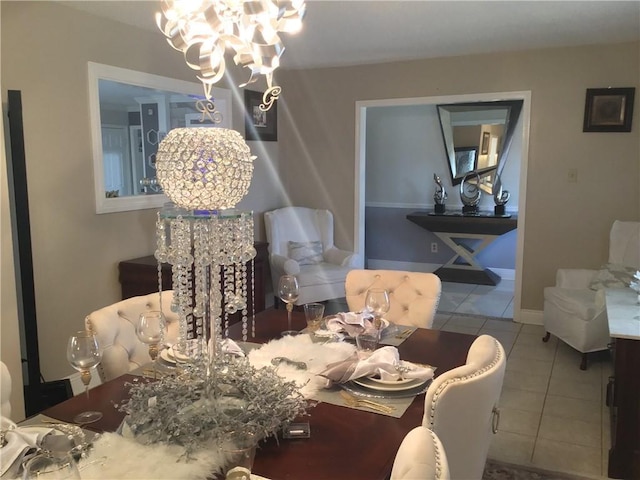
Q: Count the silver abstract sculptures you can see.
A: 3